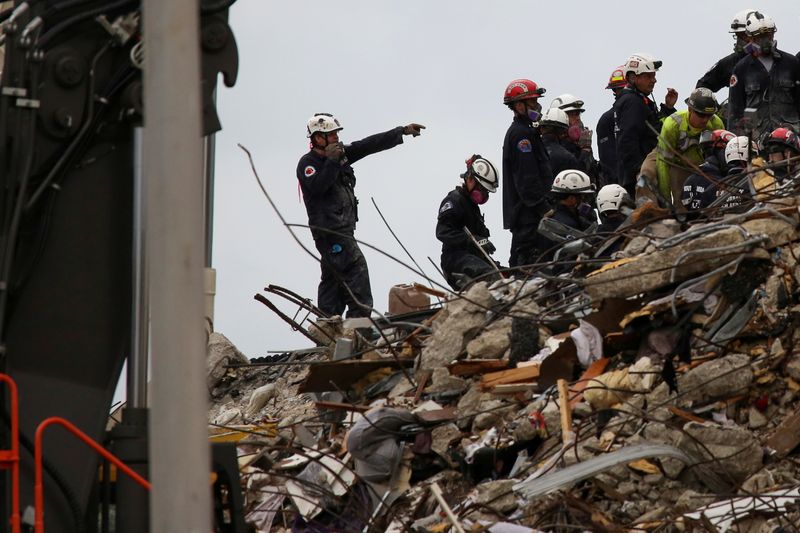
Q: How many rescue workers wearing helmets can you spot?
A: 15